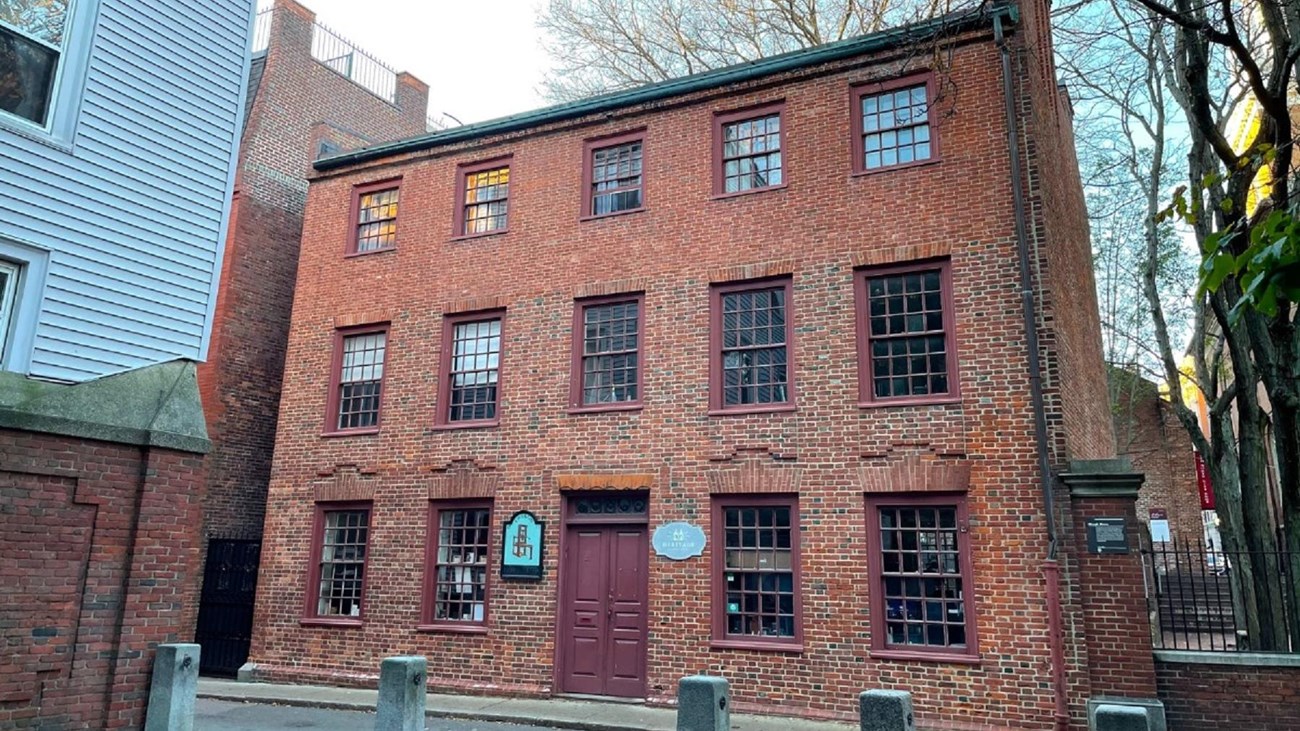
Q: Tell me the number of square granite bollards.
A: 5